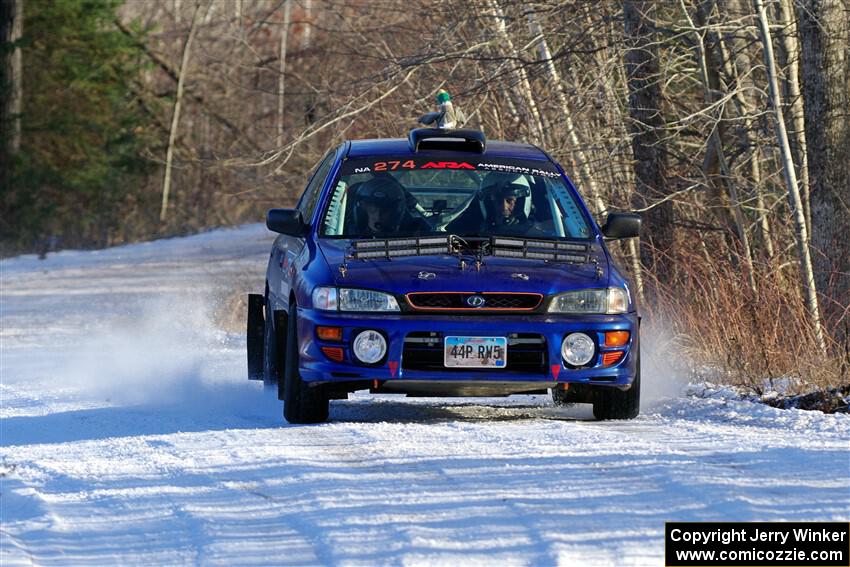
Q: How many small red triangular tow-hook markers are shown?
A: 2